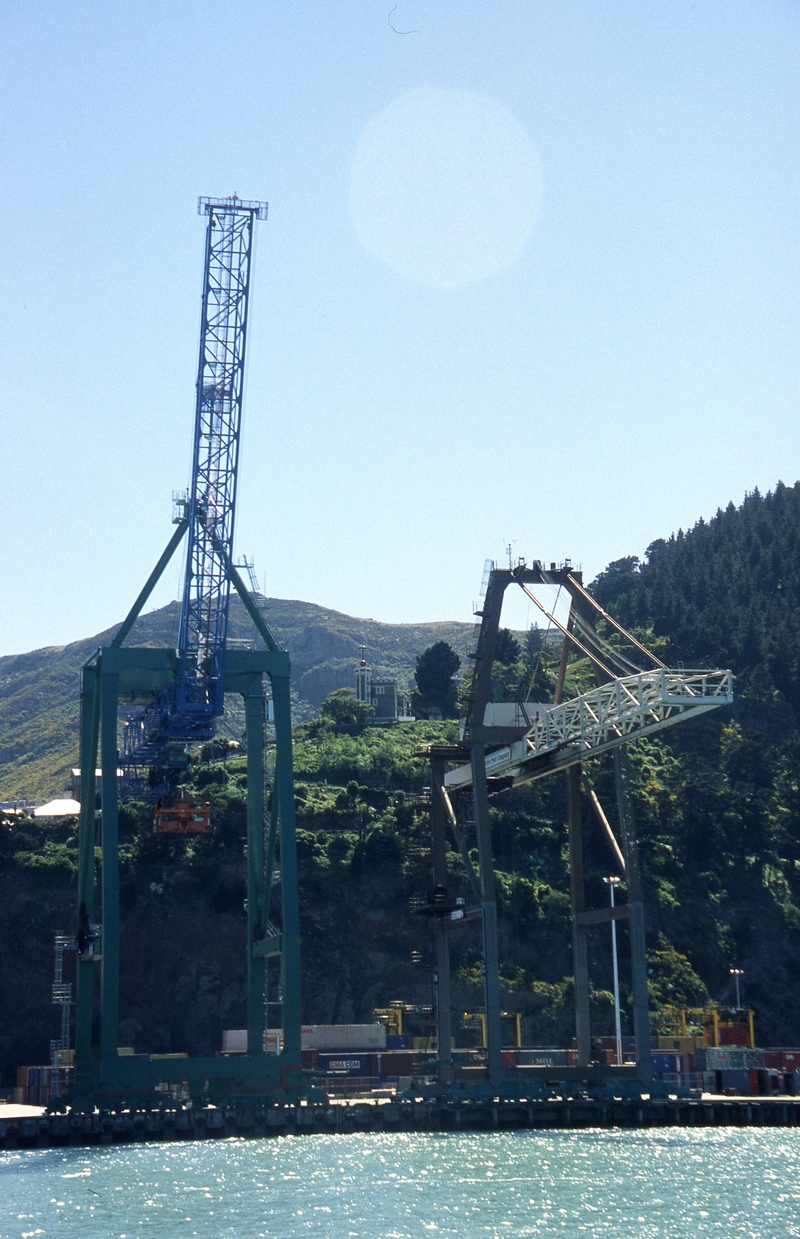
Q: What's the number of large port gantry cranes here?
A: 2